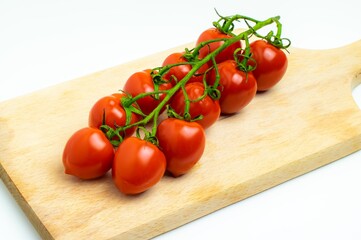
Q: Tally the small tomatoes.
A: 10